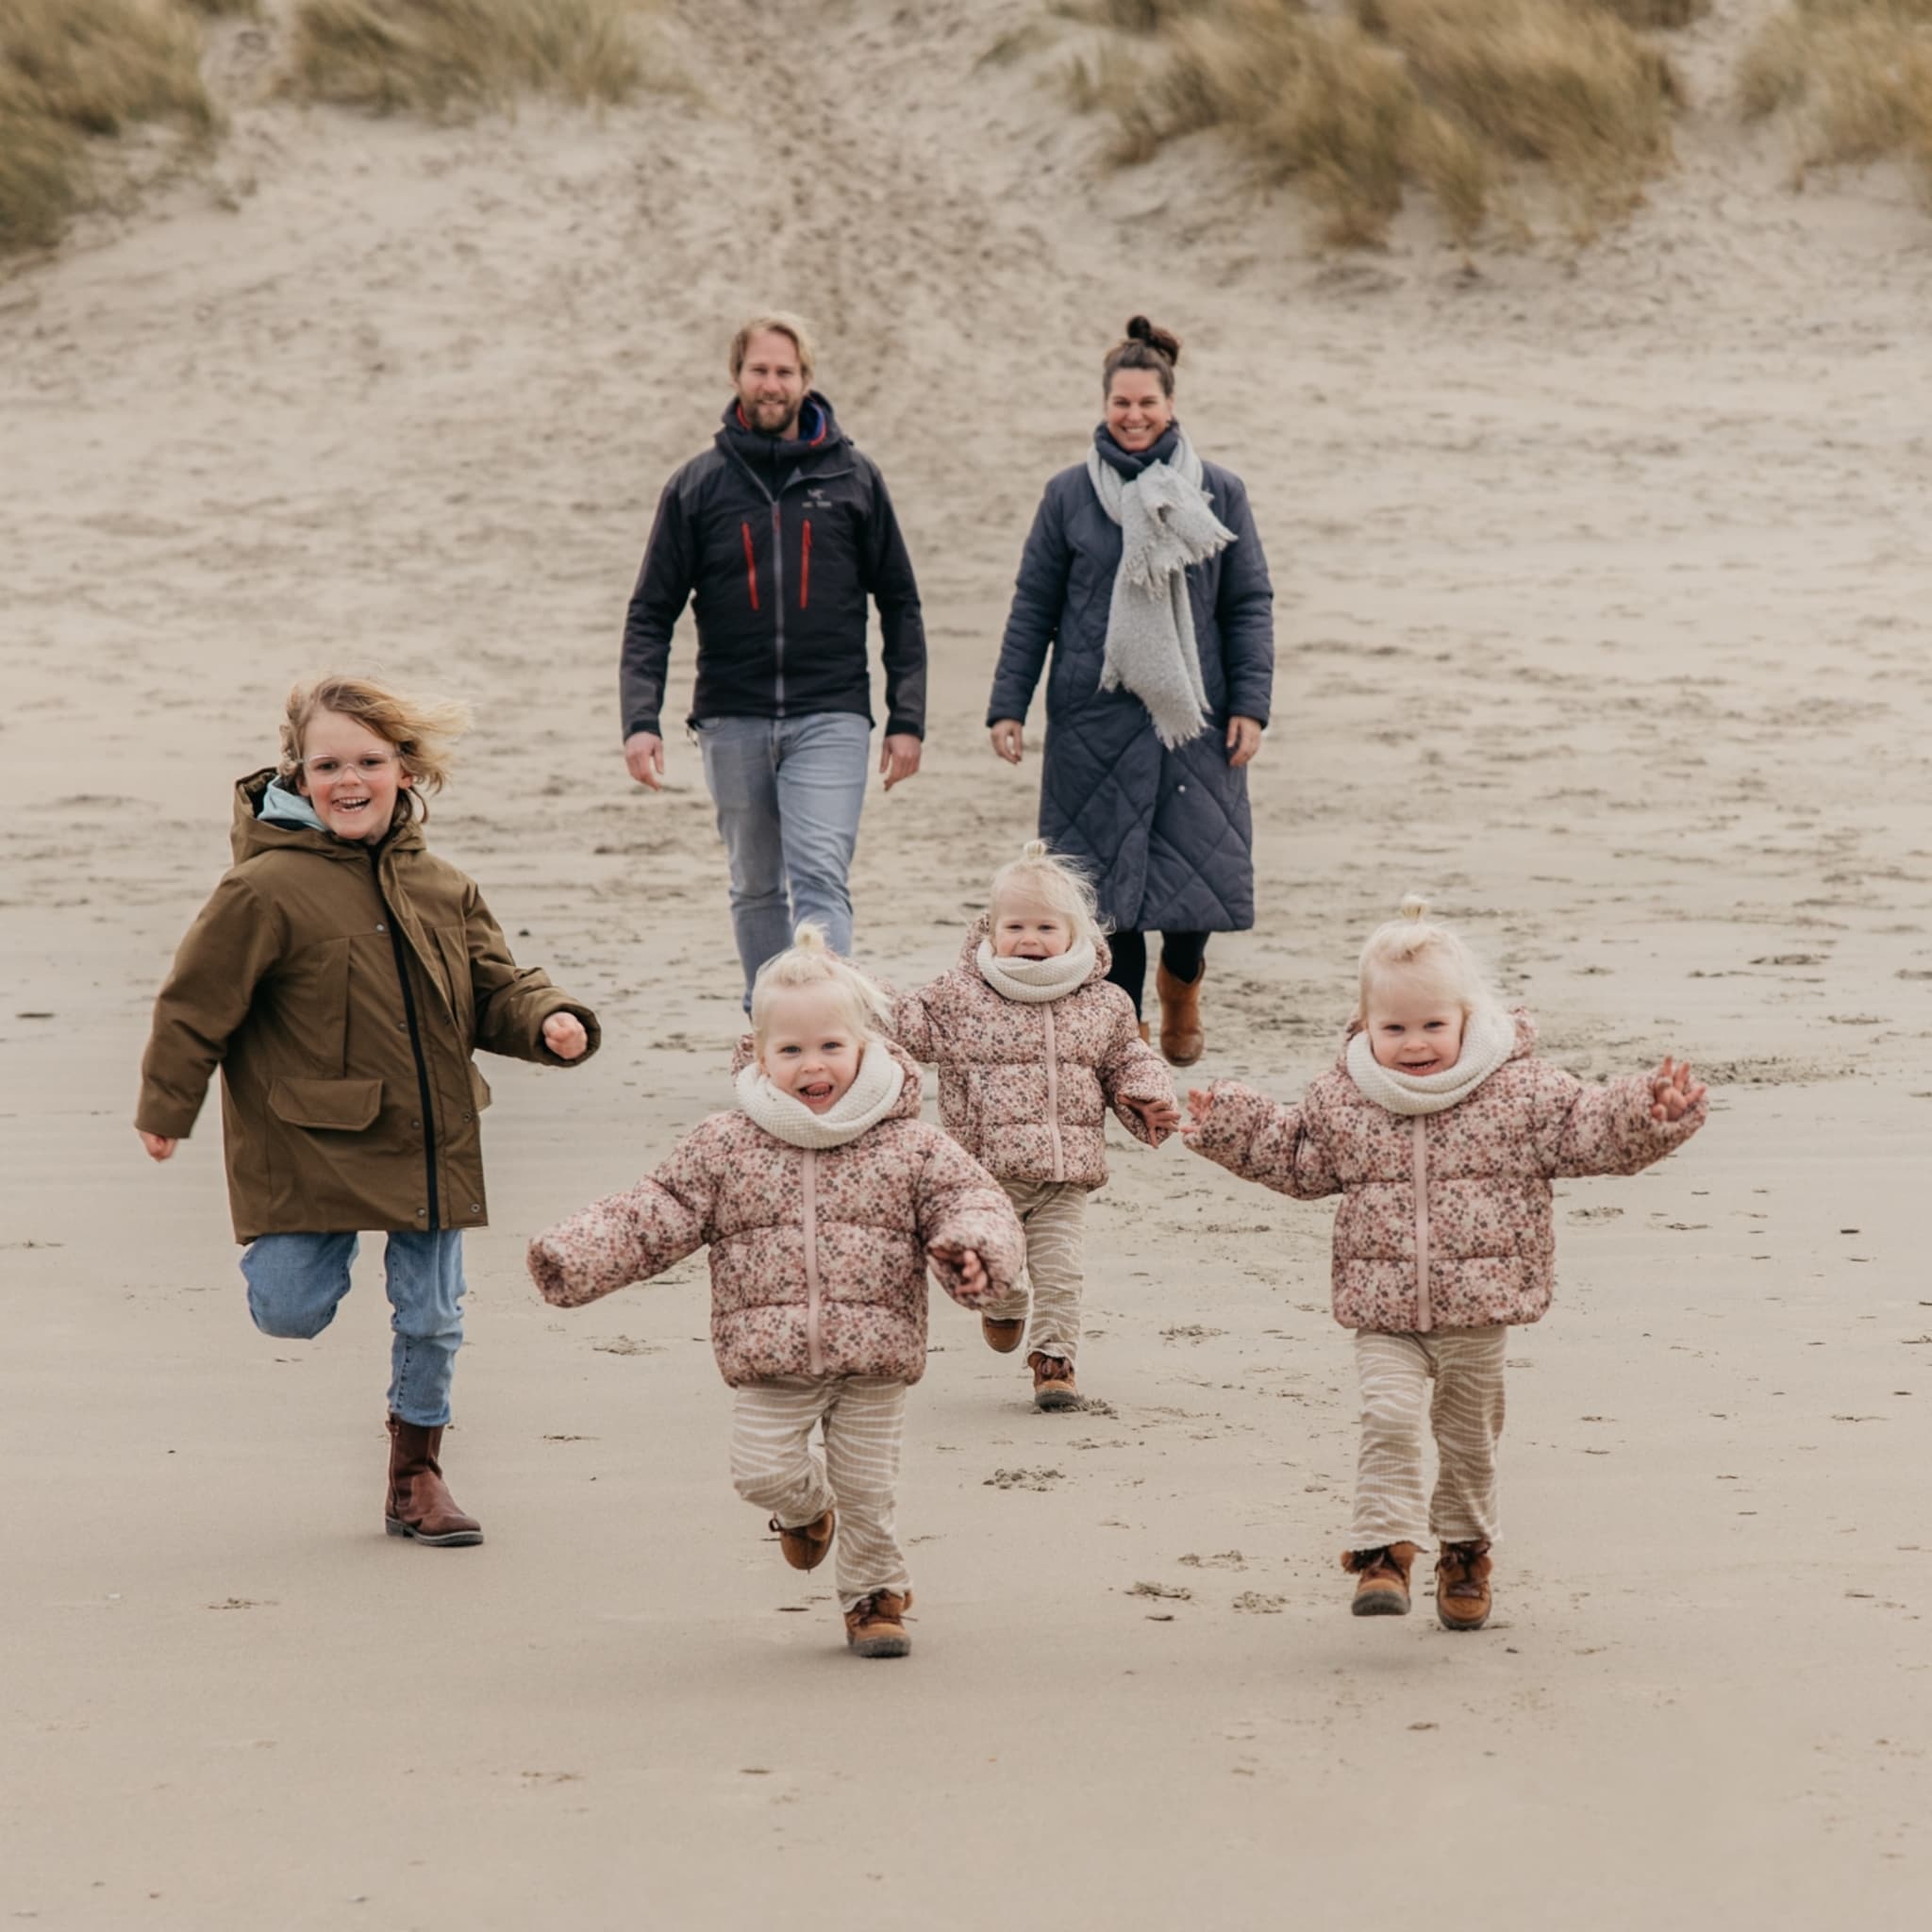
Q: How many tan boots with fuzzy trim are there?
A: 6